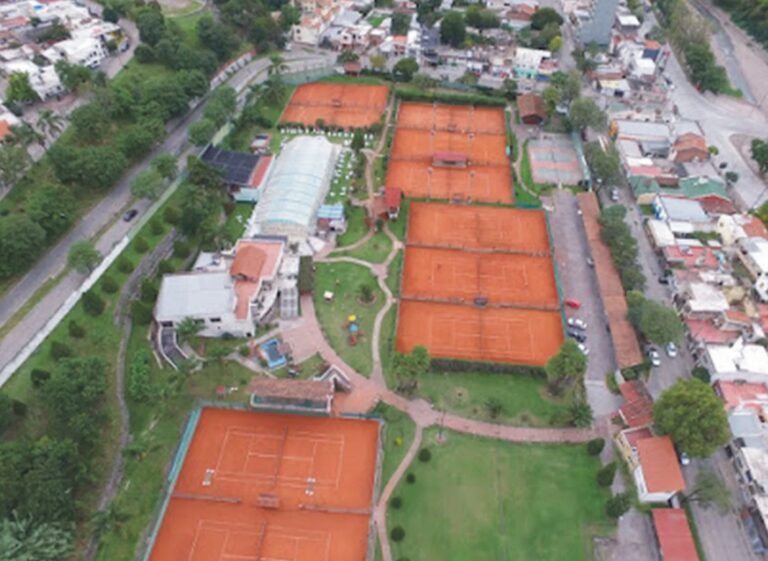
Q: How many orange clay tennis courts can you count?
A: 10